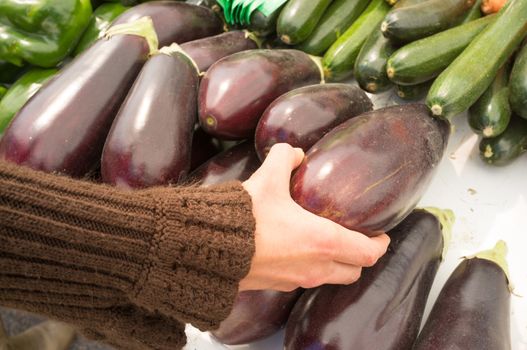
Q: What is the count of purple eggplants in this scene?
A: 11